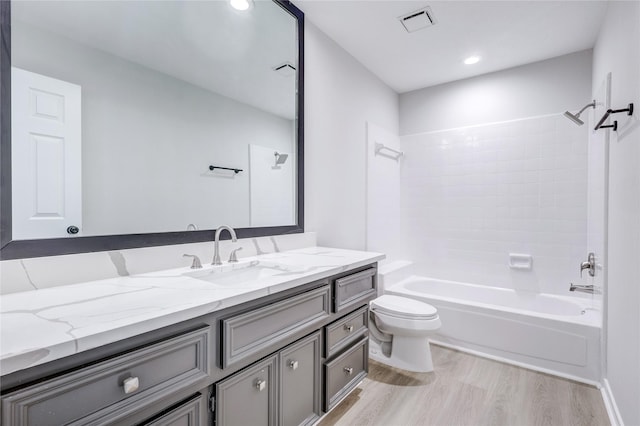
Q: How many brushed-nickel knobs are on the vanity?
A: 5